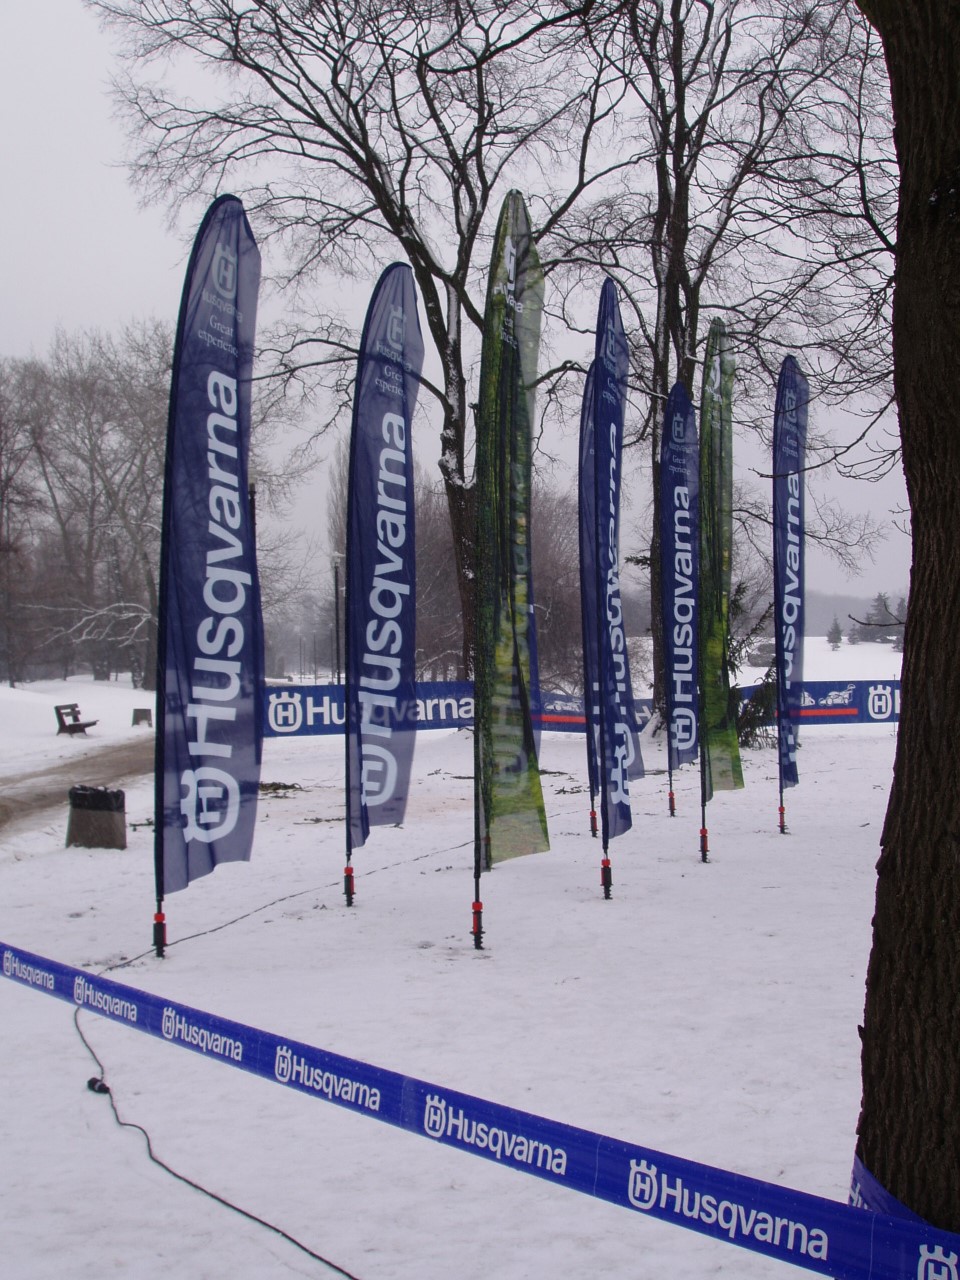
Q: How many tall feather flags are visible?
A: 8